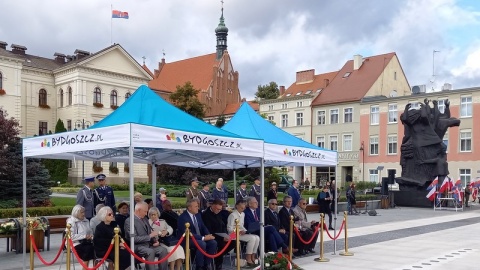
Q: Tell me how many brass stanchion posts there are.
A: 8